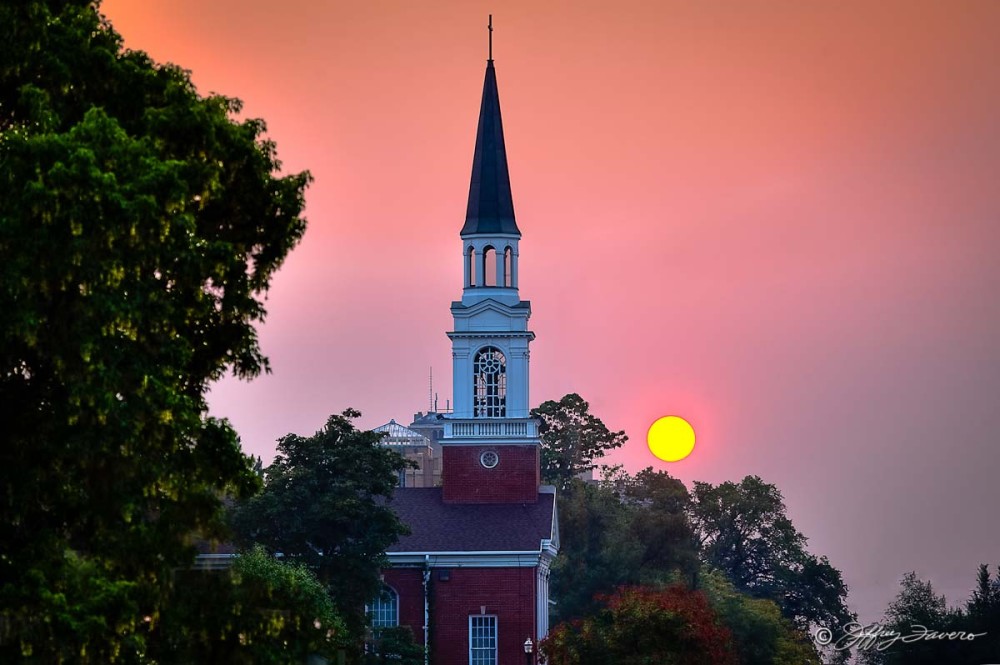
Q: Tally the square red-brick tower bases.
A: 1